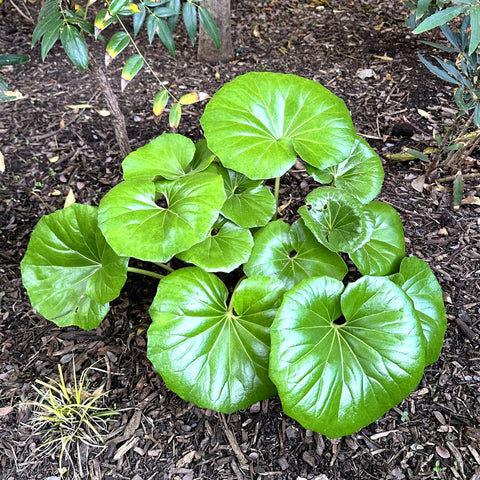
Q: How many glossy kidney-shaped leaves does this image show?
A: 13